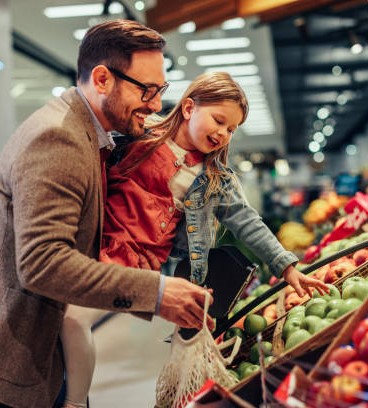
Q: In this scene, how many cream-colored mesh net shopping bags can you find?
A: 1